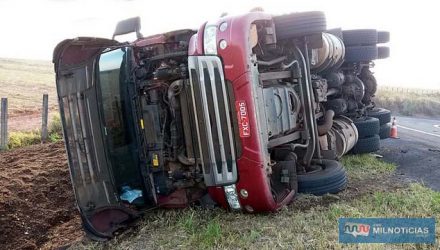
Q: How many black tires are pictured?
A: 10